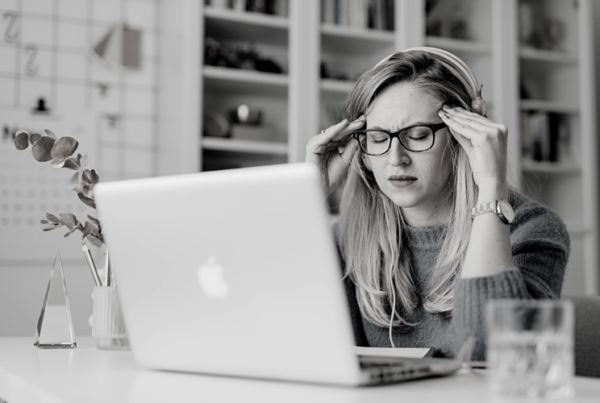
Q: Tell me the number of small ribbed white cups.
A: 1